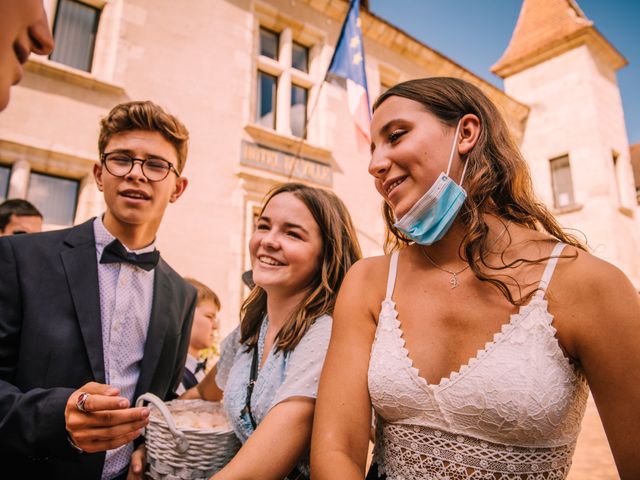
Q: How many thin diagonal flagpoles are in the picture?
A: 1